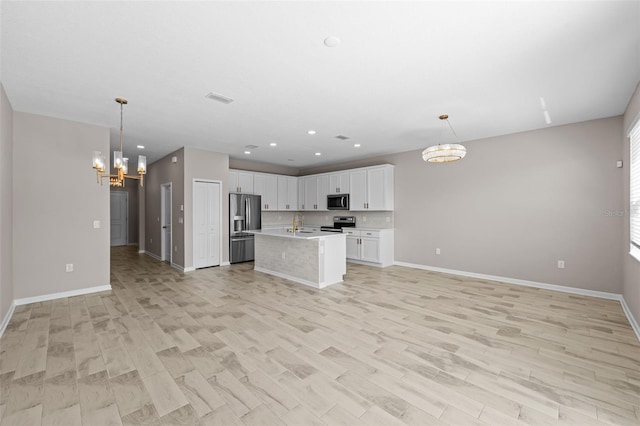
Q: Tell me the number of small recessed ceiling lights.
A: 6